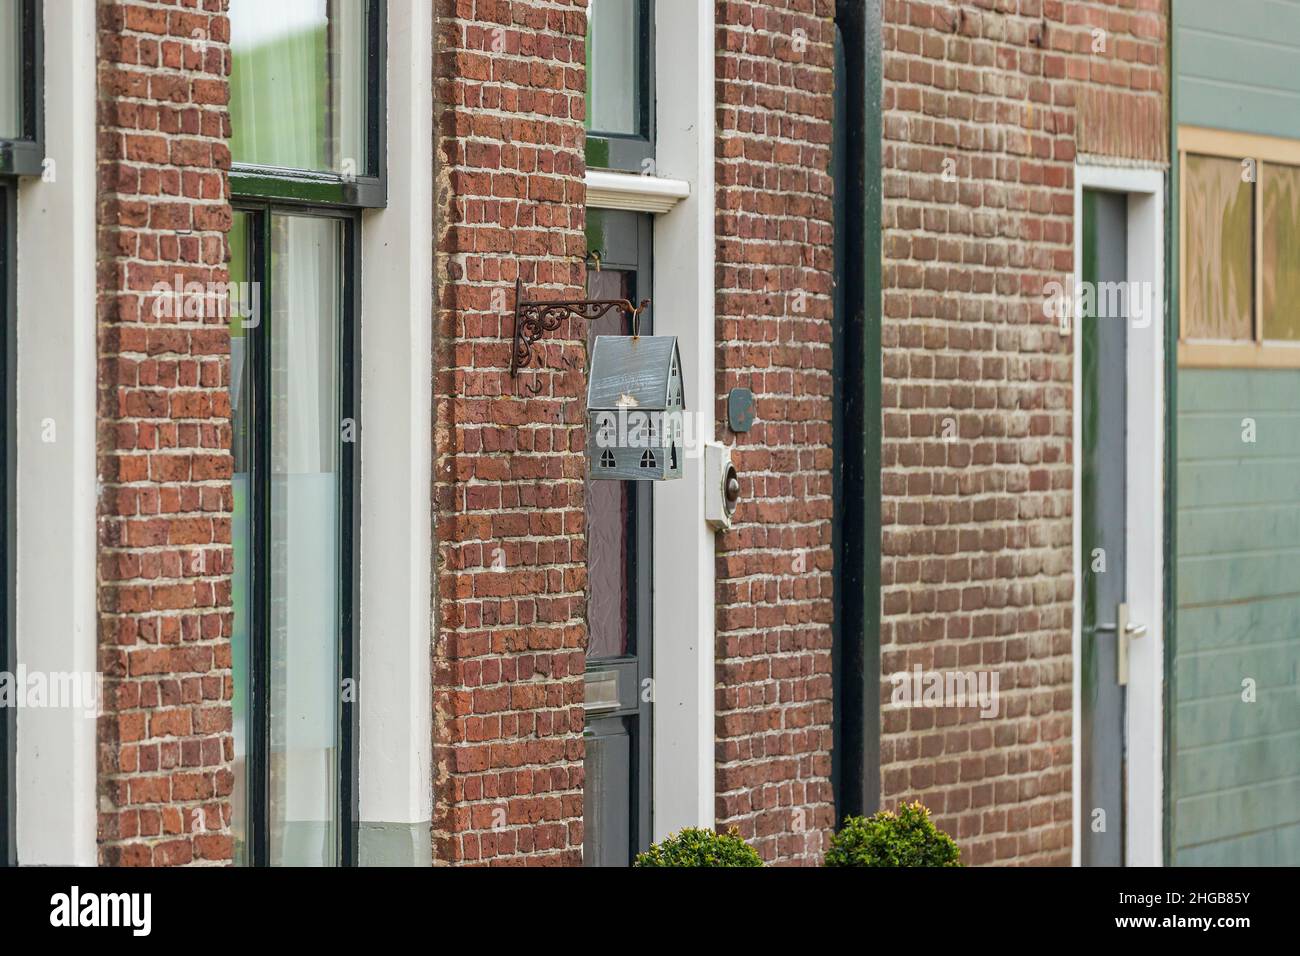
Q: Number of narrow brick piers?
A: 3